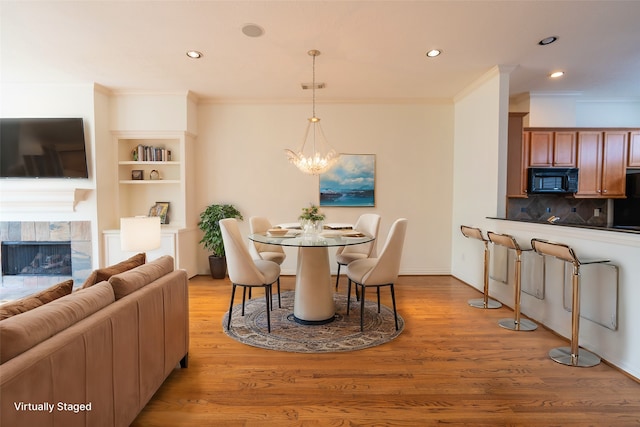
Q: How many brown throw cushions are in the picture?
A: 2